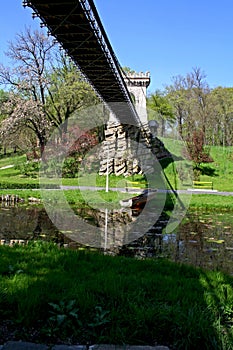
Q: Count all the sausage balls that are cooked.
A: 0